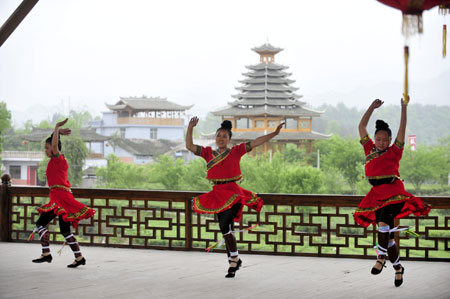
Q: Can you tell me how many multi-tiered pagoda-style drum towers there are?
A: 1